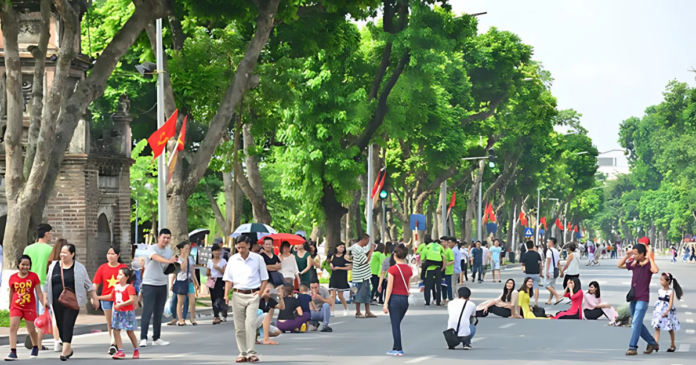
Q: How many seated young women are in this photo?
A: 4